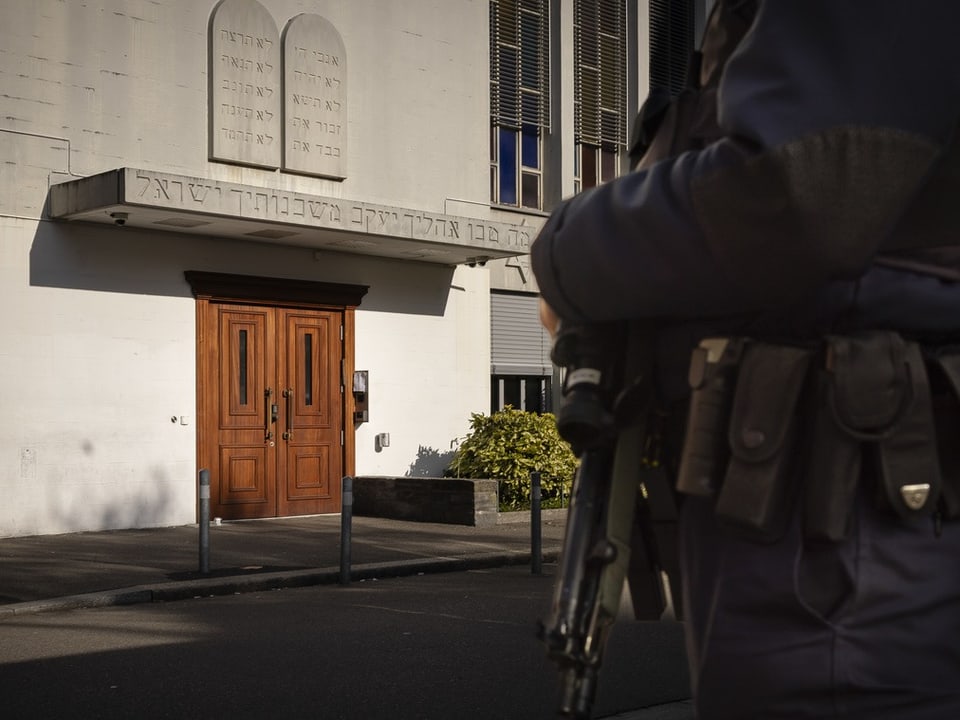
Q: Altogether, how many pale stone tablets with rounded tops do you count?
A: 2